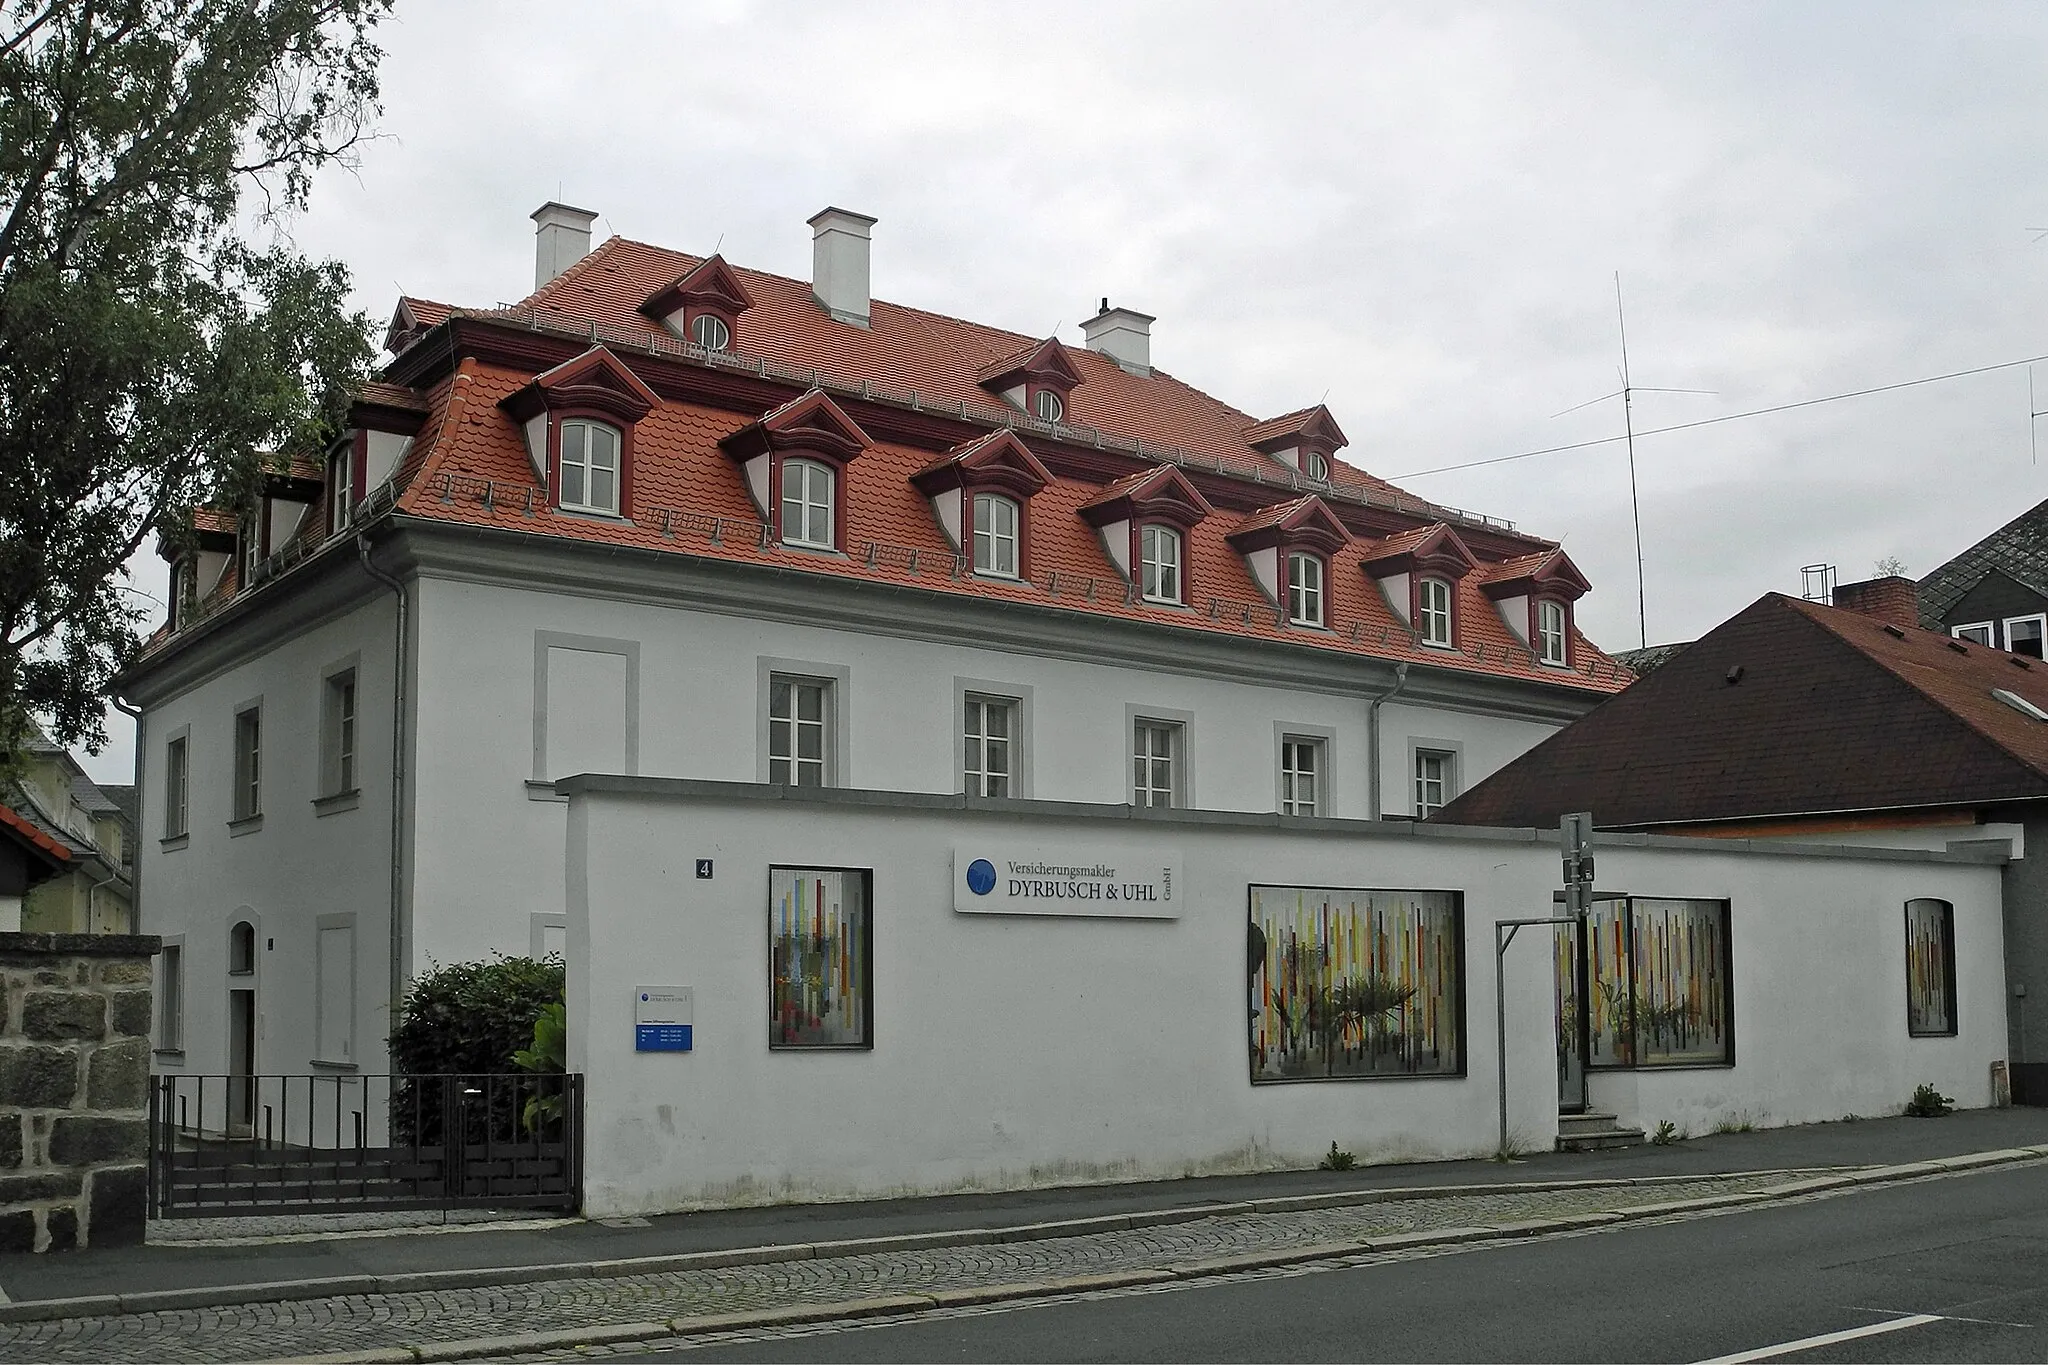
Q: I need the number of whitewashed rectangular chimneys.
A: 3